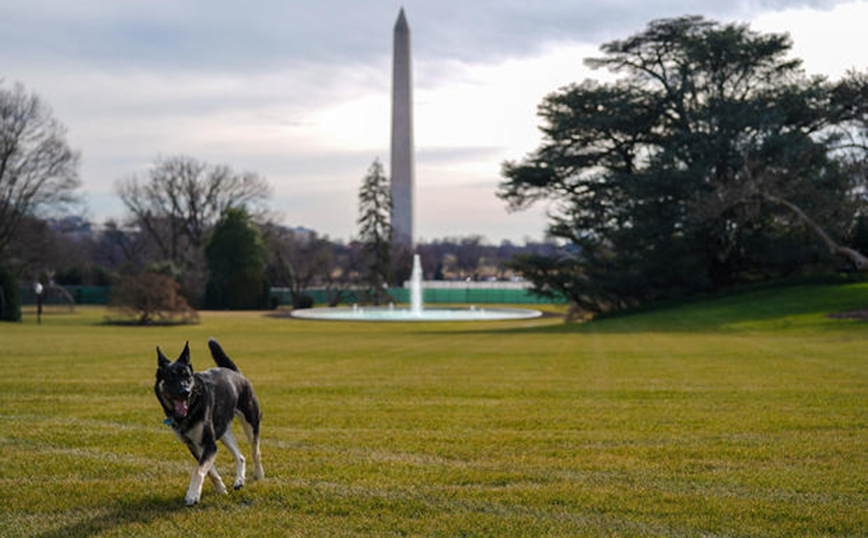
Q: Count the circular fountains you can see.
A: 1